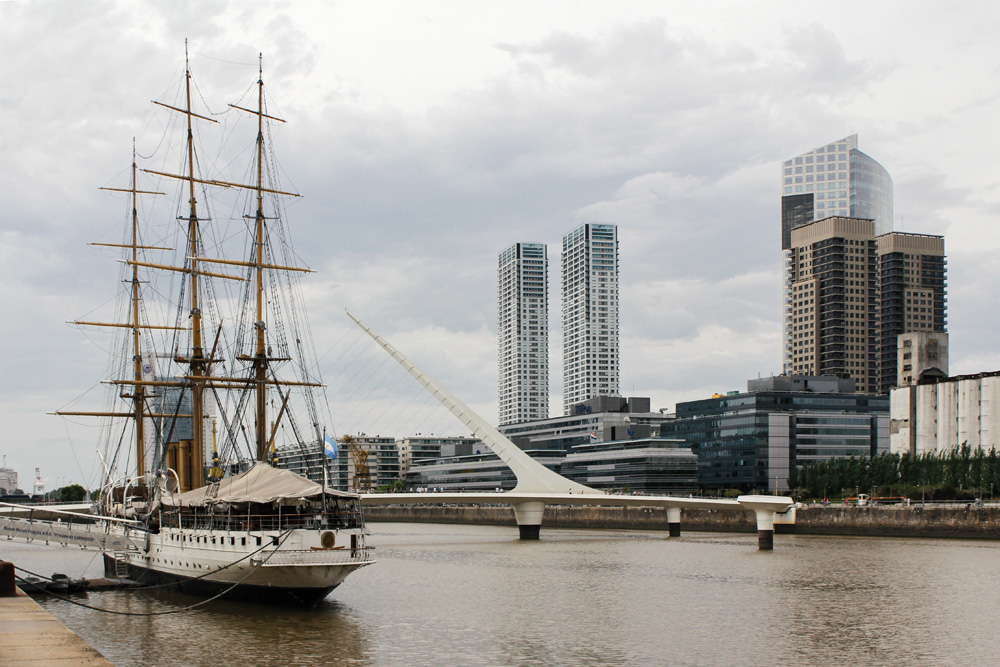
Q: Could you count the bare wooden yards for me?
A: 12